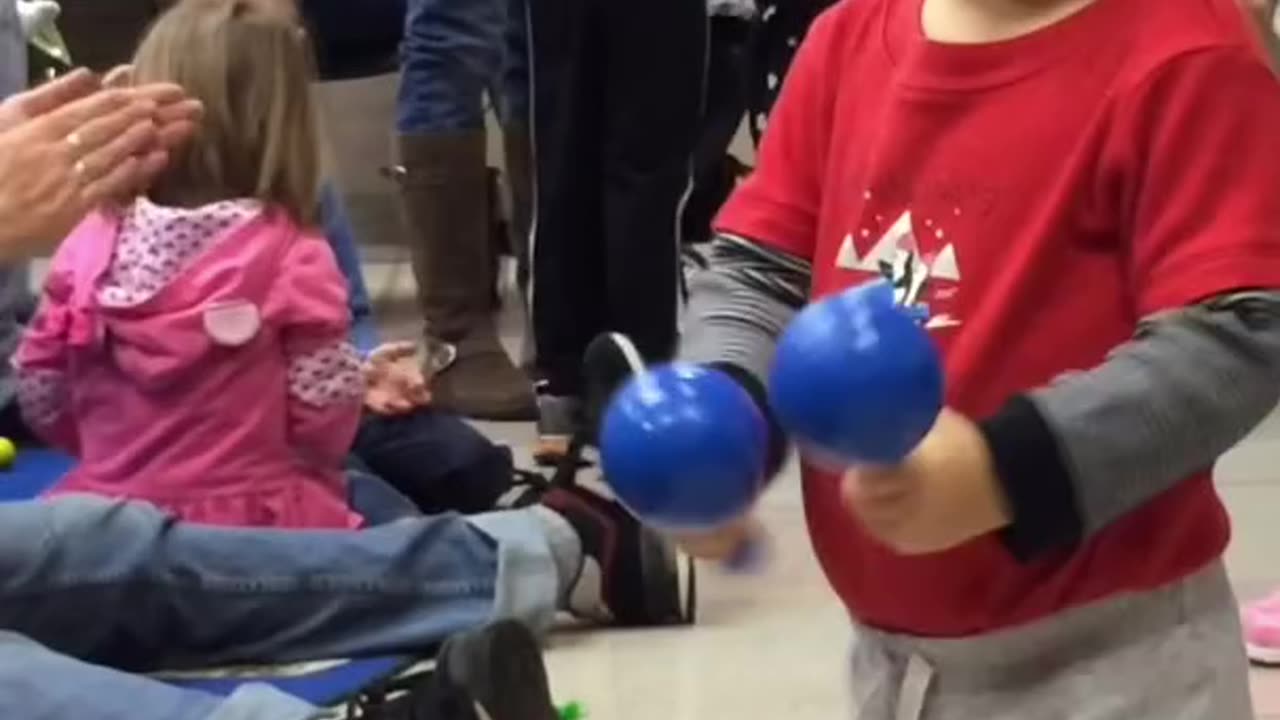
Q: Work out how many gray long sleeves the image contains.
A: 2